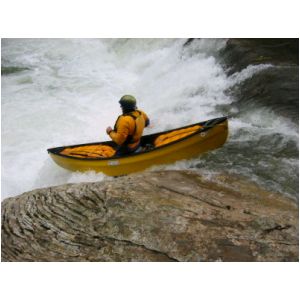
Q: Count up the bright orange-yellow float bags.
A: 2